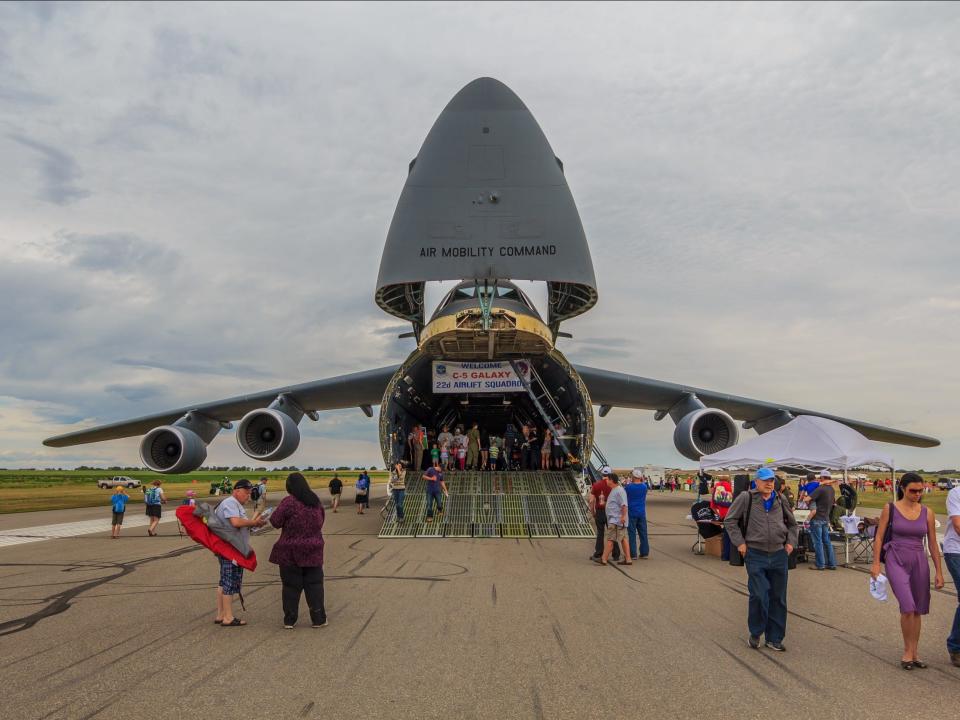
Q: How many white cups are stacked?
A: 0